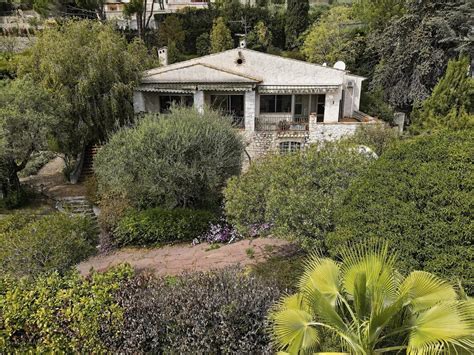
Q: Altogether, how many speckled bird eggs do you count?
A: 0